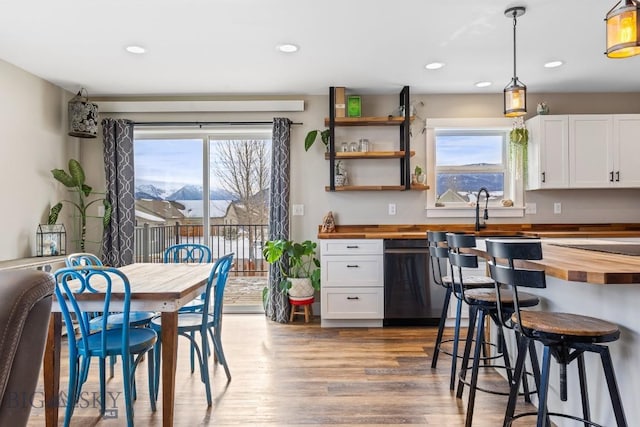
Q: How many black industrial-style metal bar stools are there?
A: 3